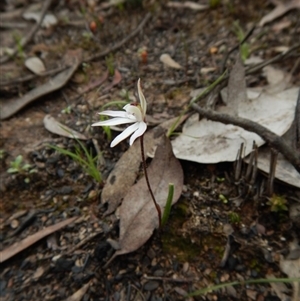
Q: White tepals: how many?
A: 5